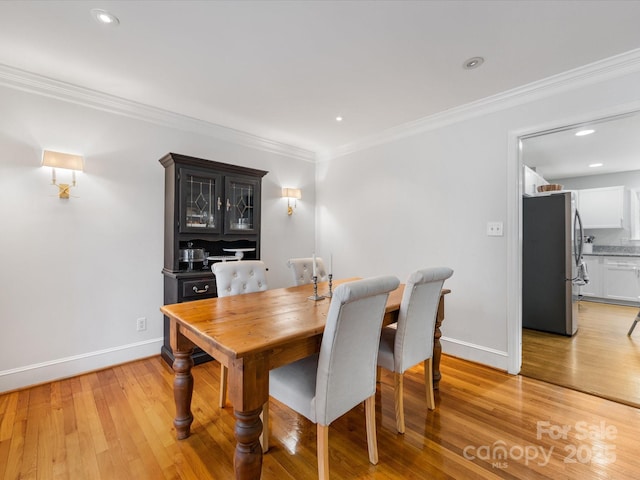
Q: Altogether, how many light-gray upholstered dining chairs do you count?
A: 4